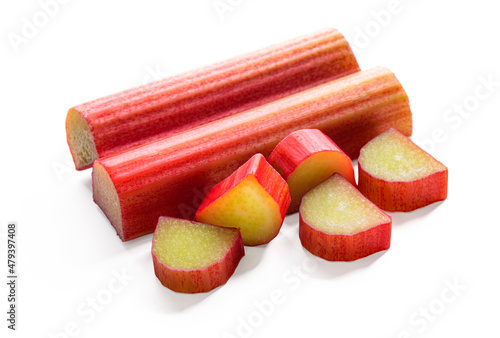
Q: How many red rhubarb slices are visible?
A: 5